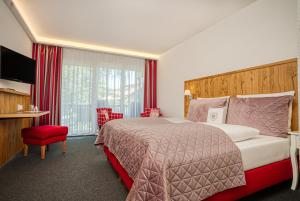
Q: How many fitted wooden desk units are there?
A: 1